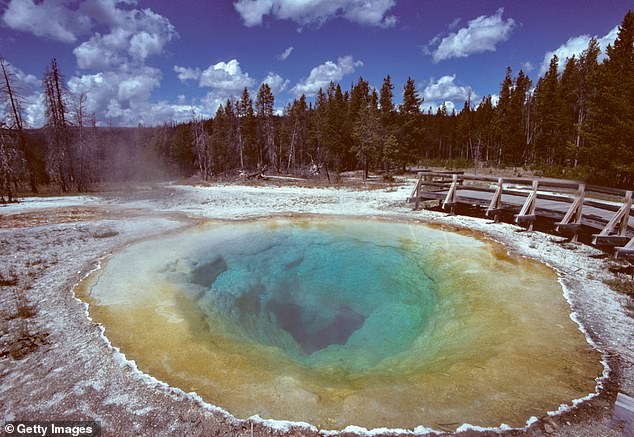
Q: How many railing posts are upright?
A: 6